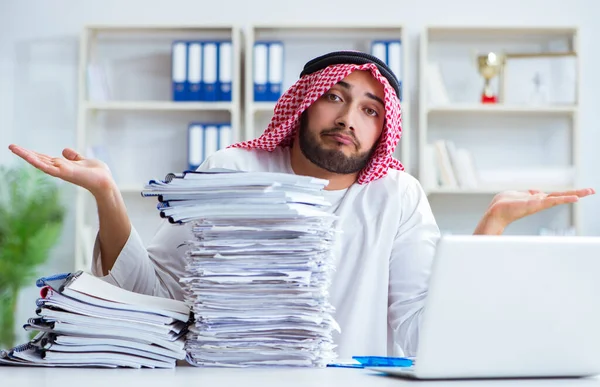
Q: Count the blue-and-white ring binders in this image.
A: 11